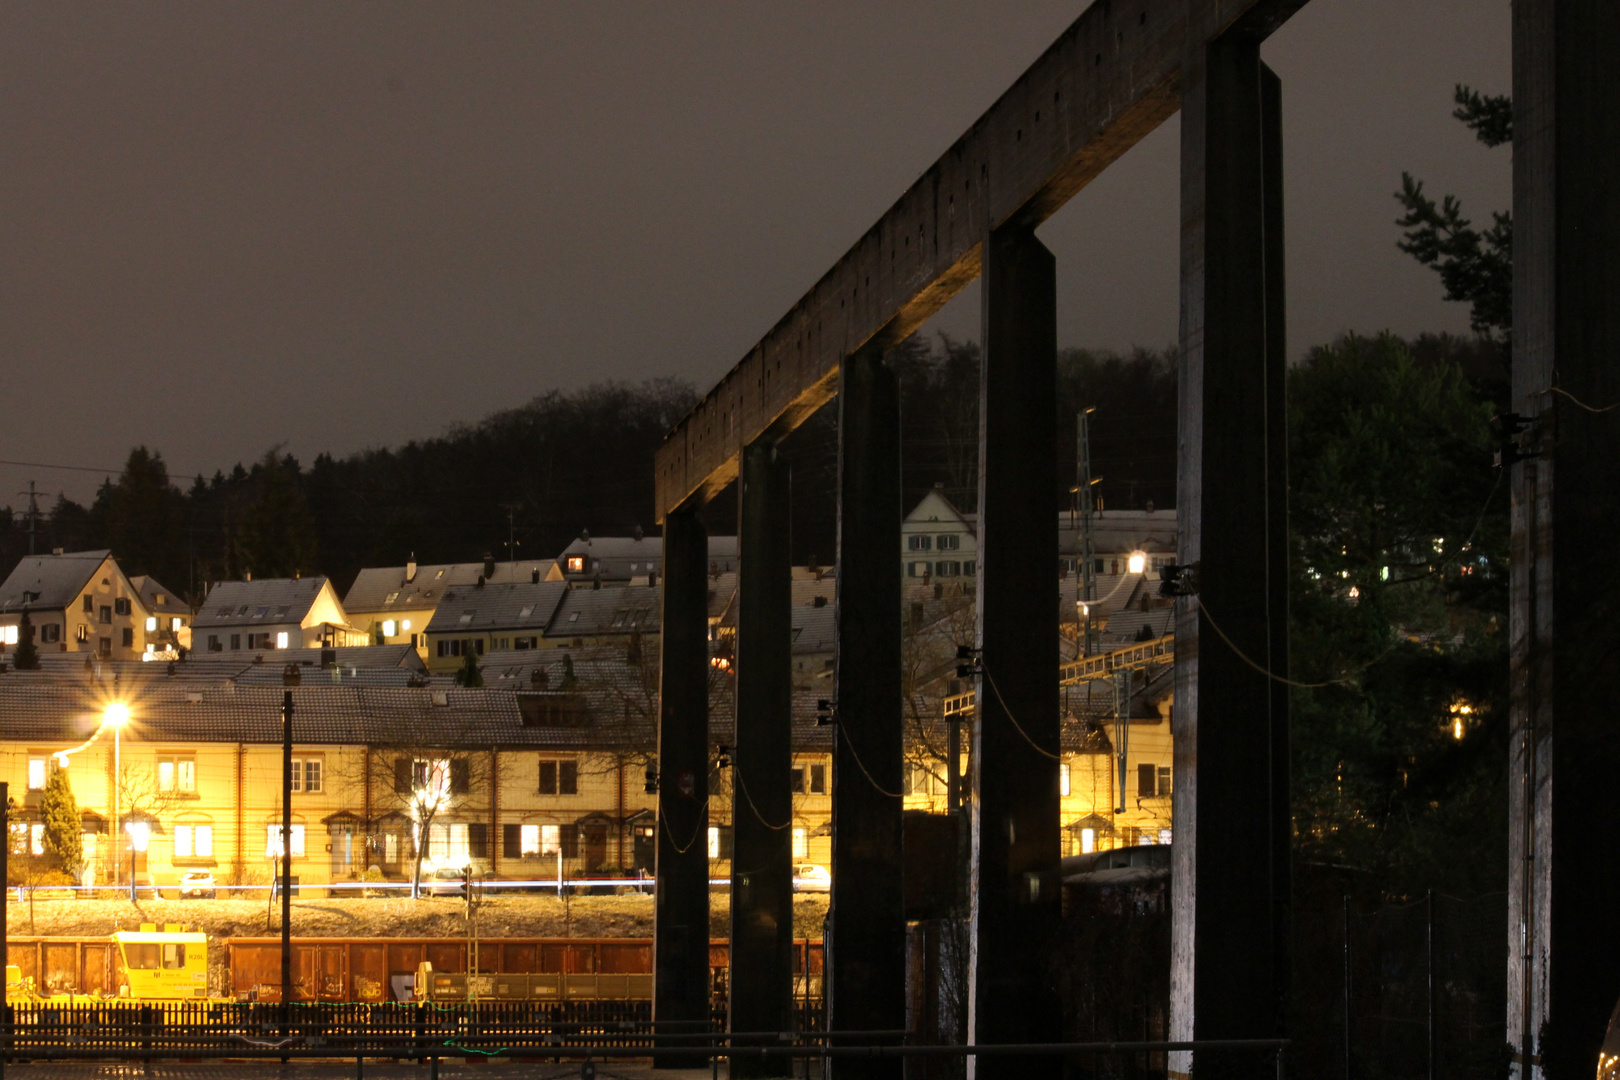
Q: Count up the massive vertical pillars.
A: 6